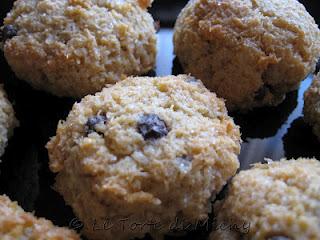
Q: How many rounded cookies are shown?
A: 7